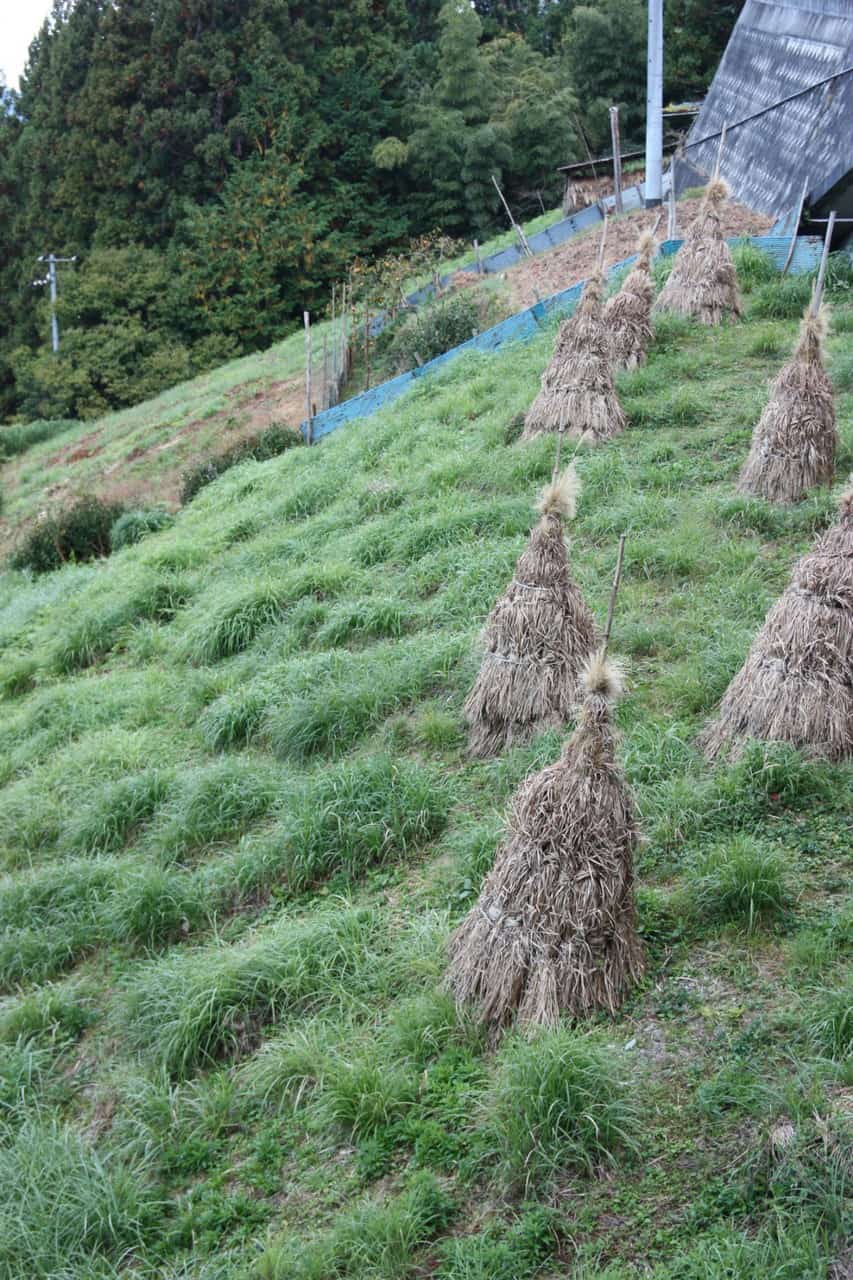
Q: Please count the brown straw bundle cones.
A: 7